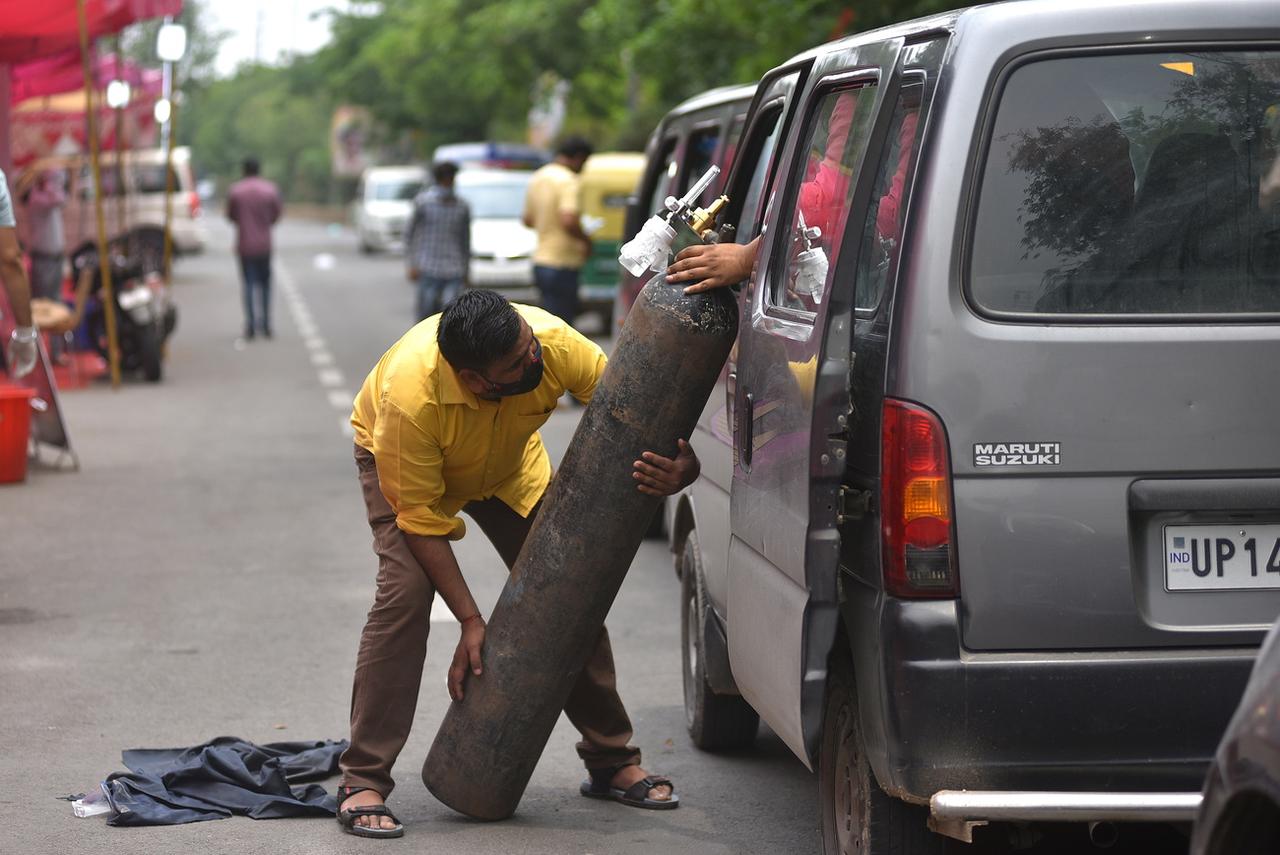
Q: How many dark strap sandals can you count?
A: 2